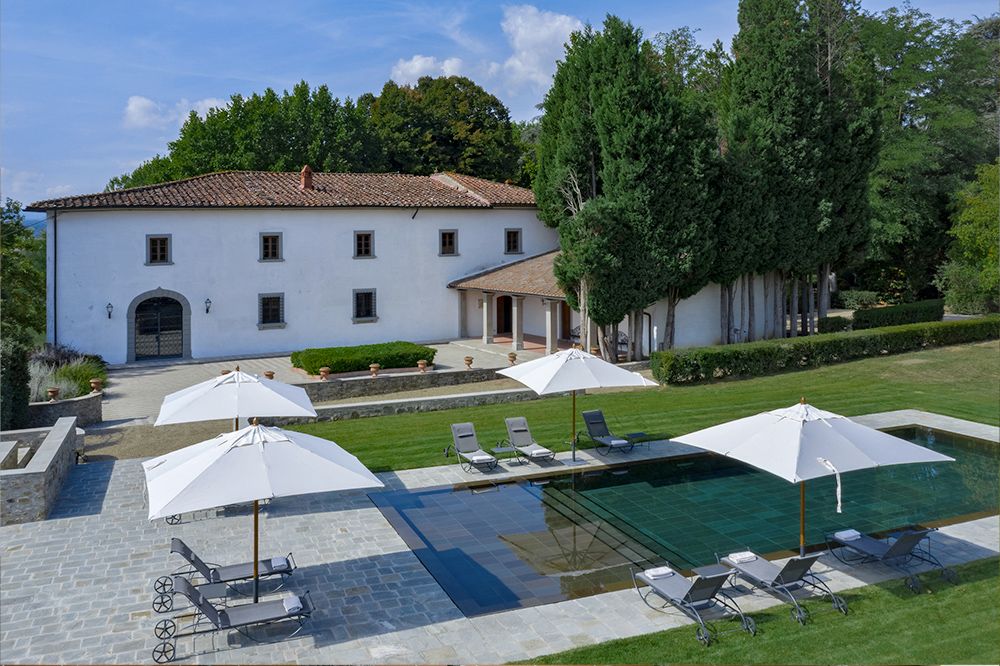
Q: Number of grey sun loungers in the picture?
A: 8